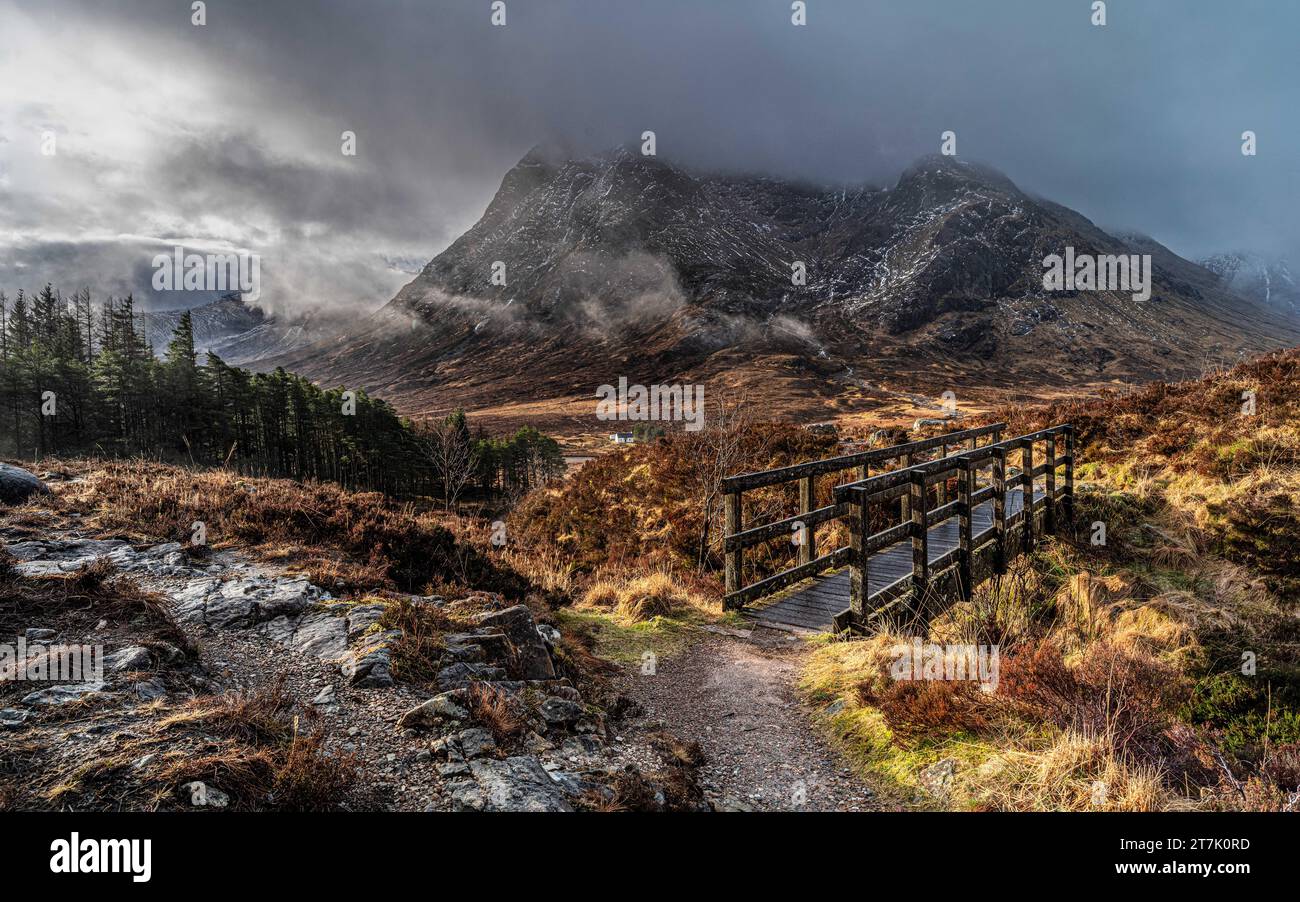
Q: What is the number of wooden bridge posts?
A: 14